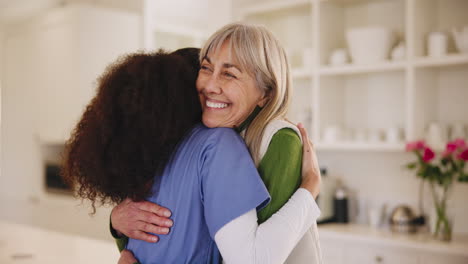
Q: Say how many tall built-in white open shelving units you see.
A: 1